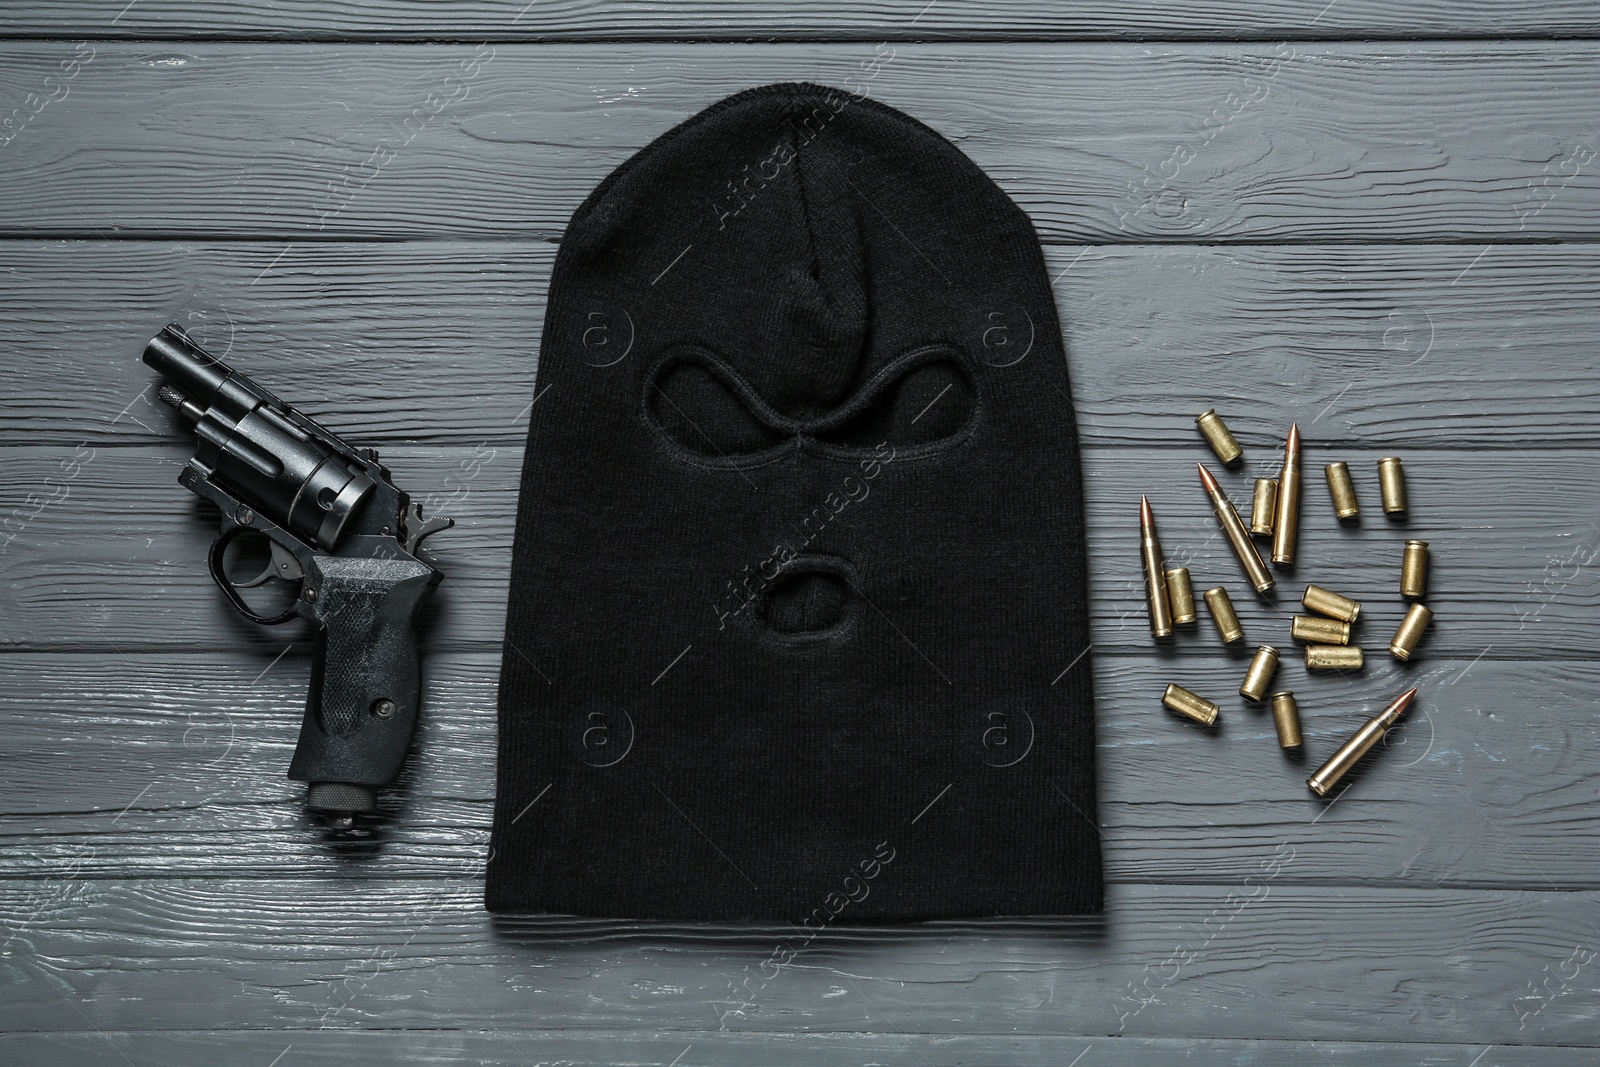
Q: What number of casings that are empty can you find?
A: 14